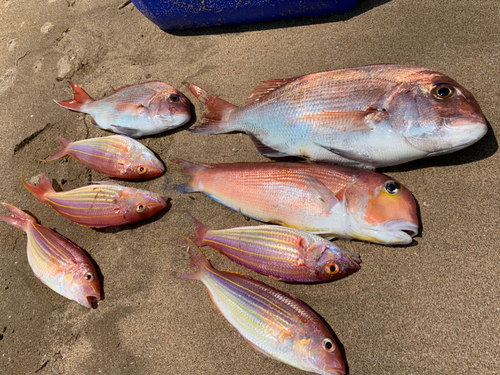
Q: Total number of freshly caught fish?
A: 8